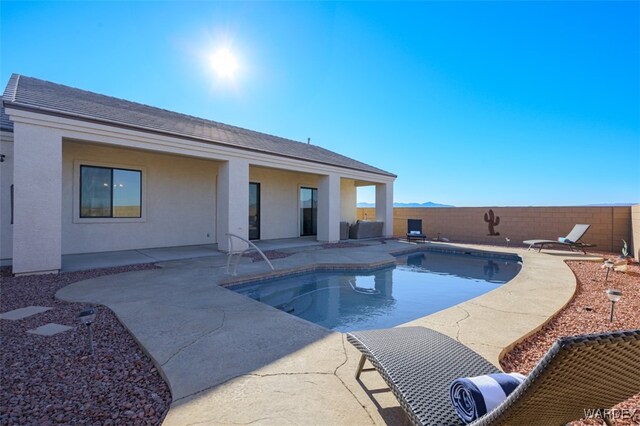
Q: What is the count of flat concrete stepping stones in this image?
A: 2